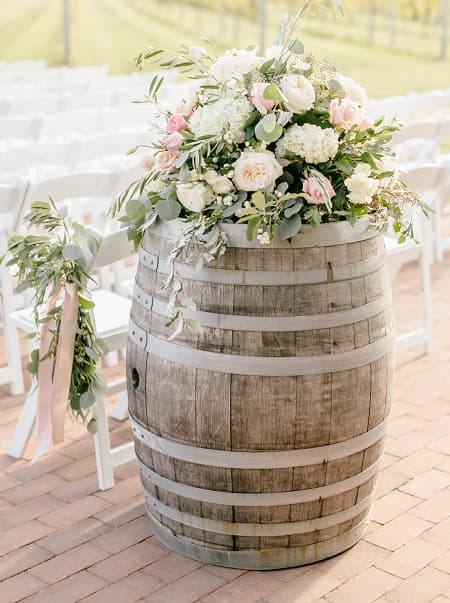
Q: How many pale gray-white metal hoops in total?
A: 8